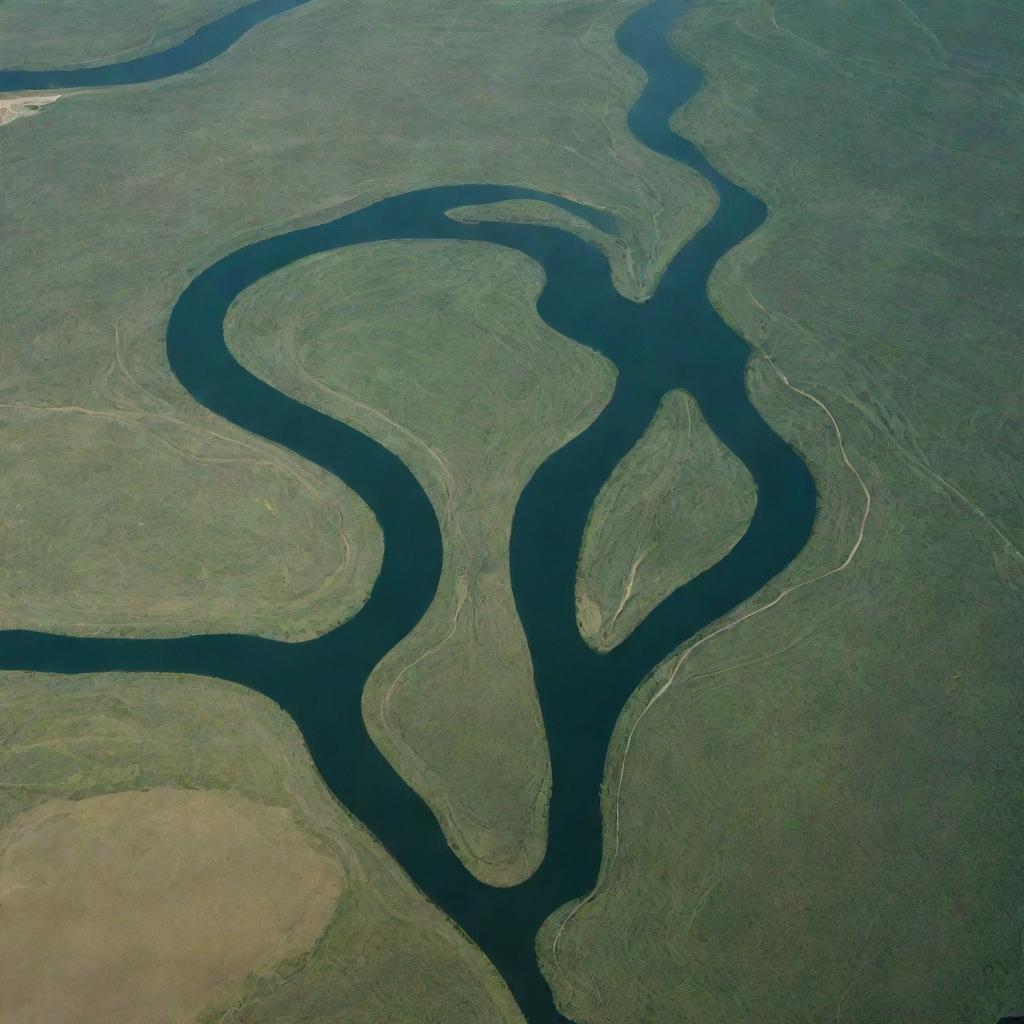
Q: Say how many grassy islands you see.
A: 2